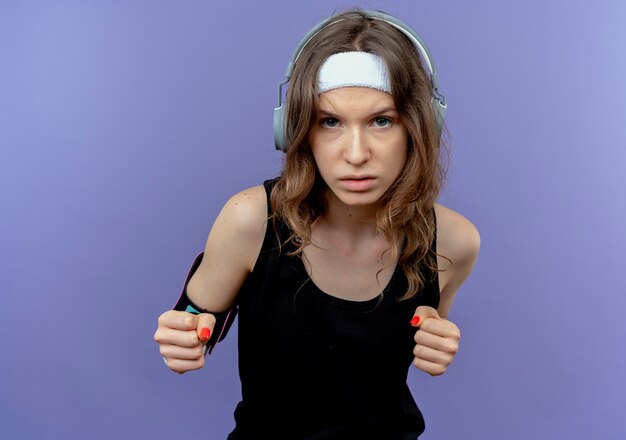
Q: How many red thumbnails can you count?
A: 2